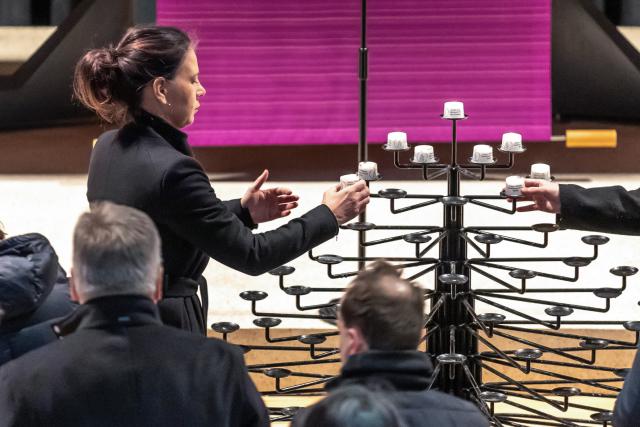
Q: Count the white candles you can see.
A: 9